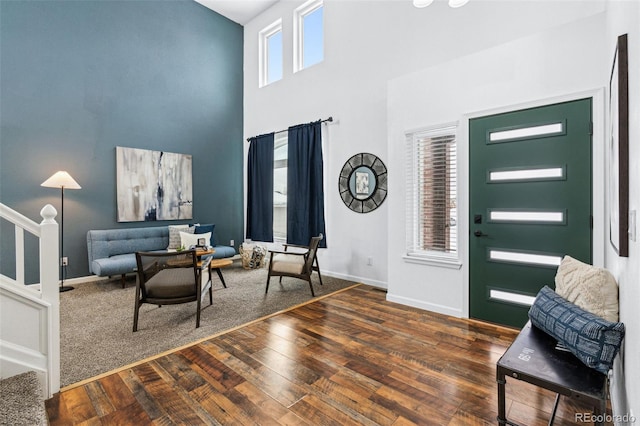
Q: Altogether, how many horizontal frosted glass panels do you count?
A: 5